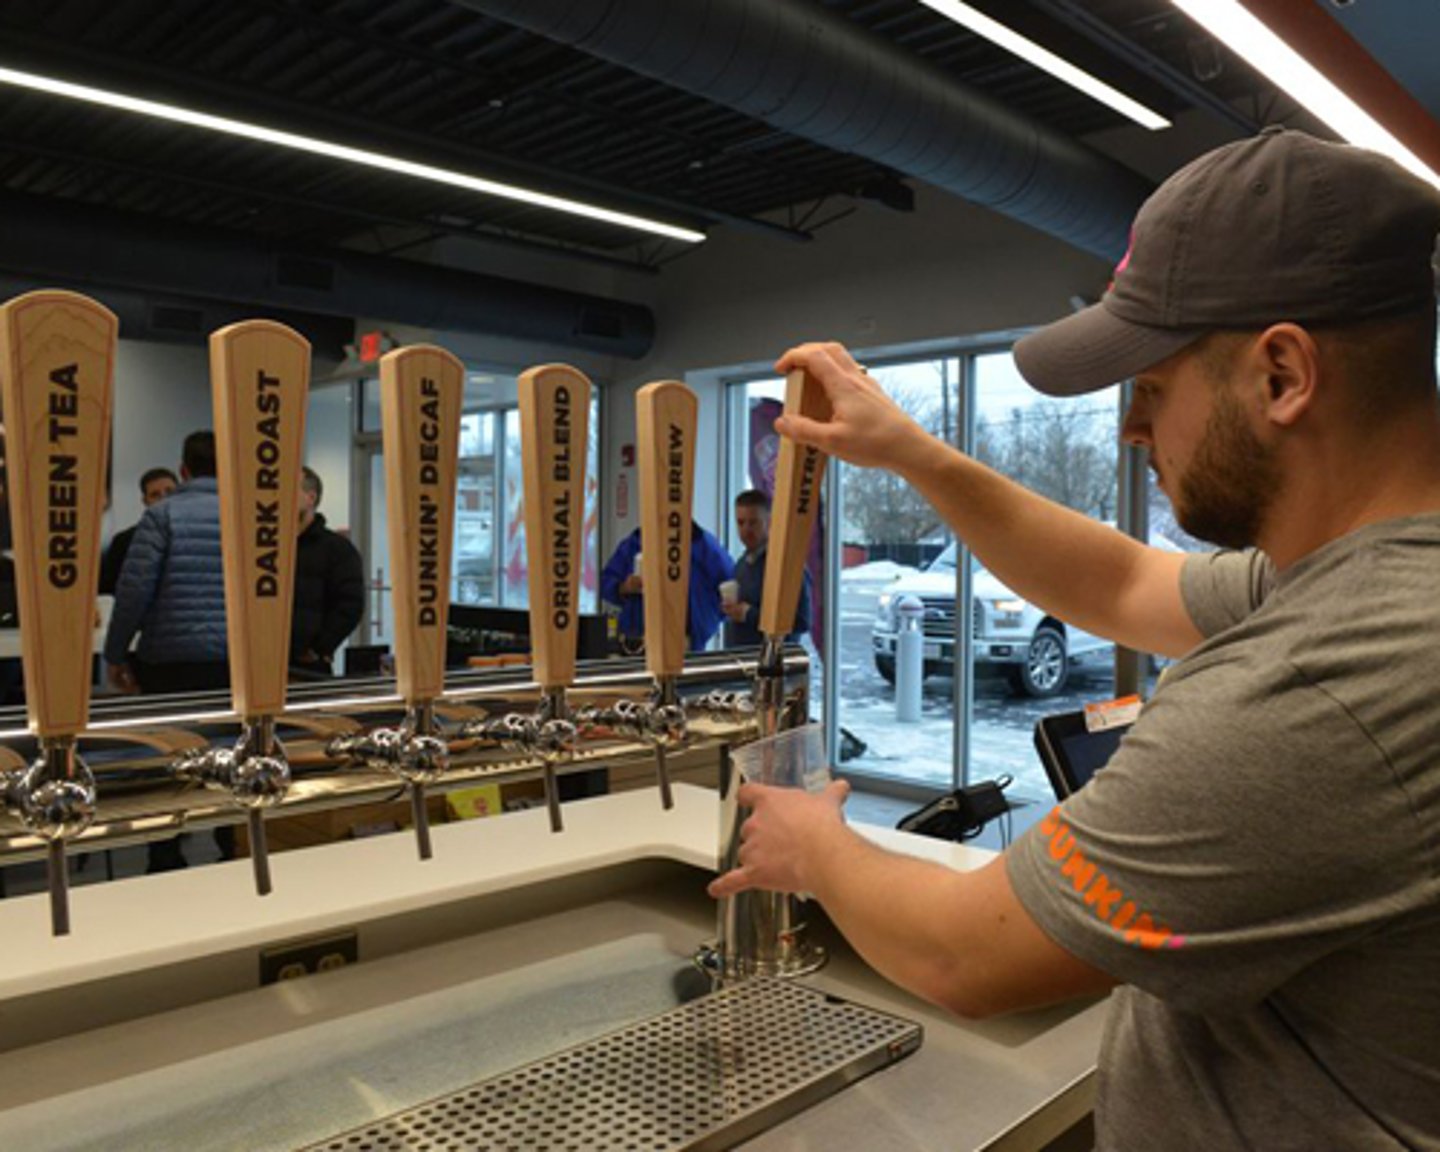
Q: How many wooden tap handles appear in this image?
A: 6